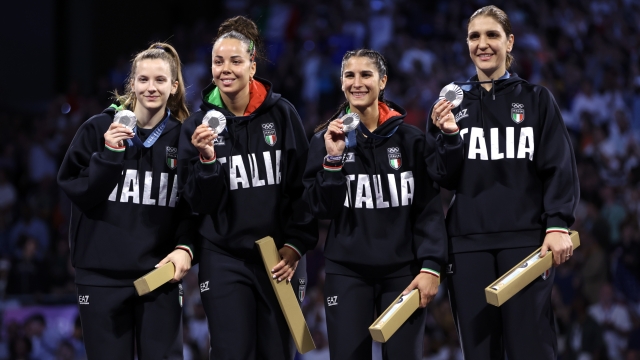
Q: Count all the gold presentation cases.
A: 4